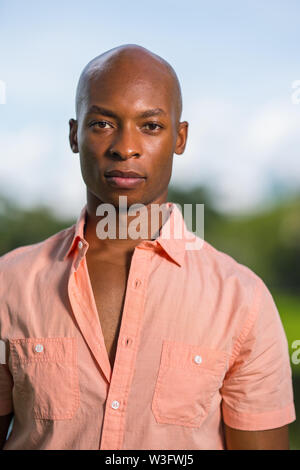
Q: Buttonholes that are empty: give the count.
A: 2